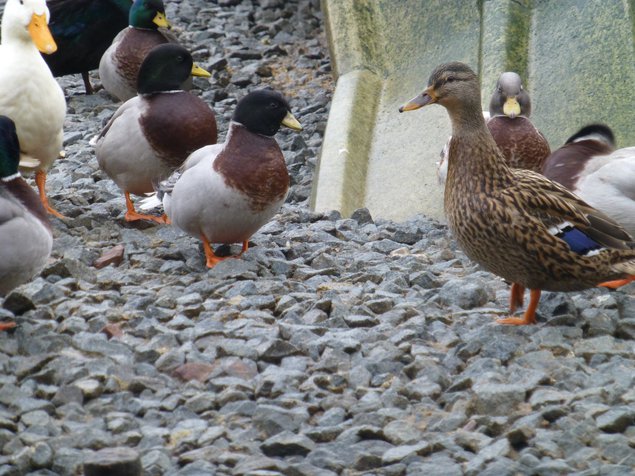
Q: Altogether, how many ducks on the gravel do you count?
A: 9